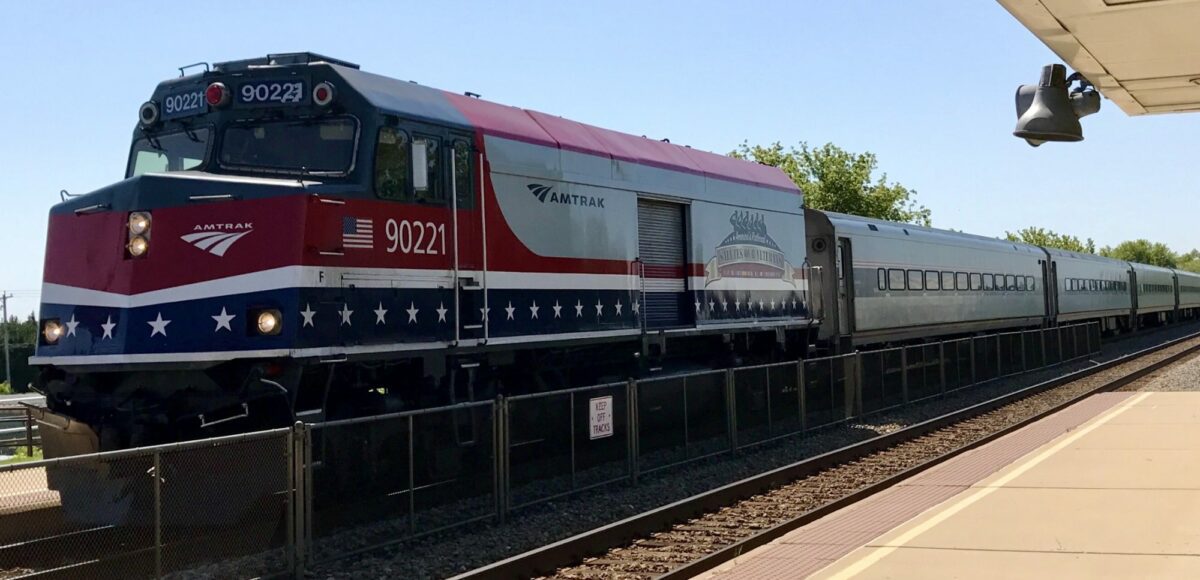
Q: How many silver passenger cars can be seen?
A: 4